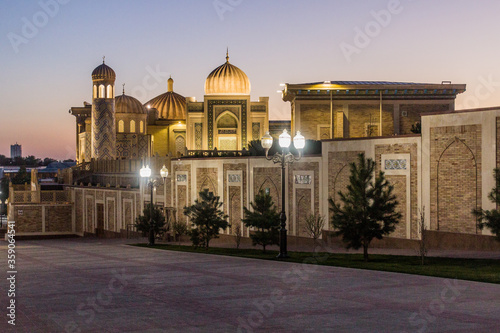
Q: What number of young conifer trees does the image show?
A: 5